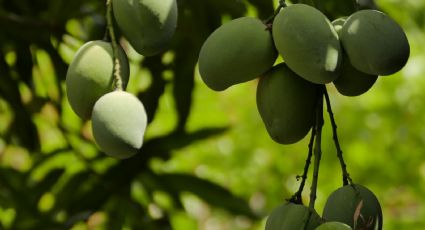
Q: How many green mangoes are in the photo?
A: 11